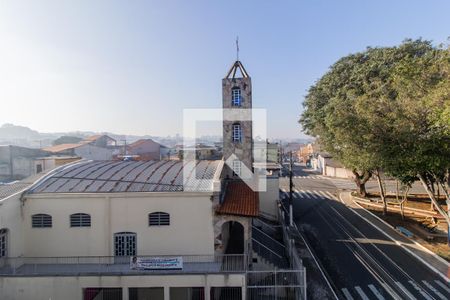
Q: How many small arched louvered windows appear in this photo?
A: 3